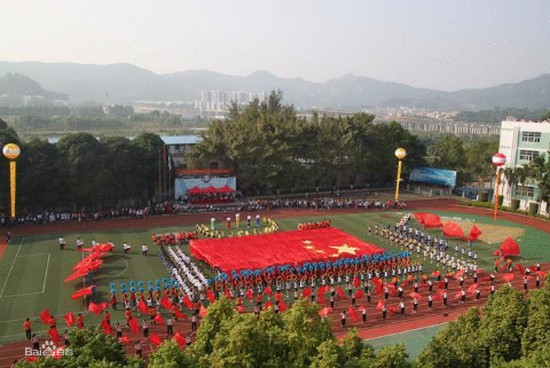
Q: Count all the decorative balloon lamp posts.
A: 3